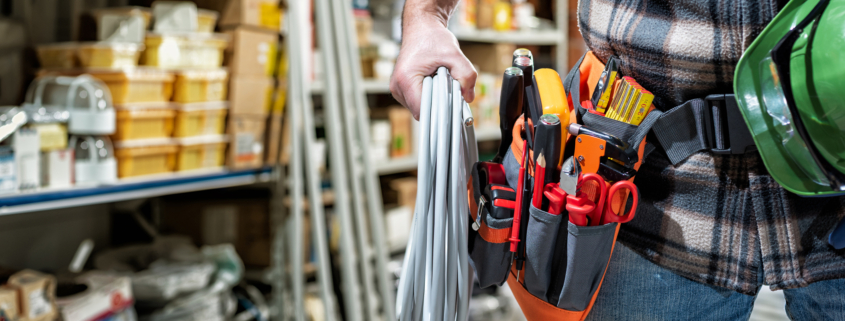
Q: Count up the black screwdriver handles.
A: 4